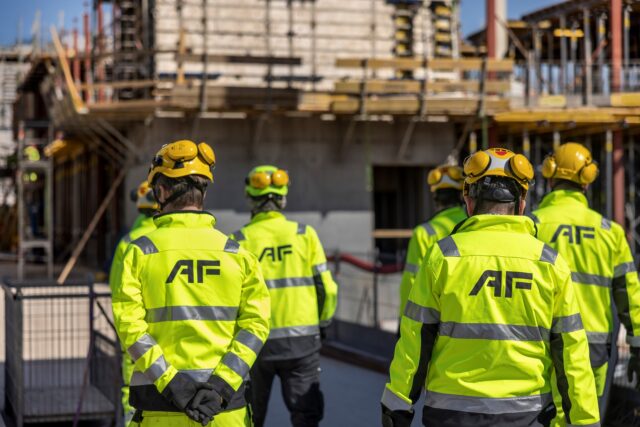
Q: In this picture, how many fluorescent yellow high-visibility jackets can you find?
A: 6